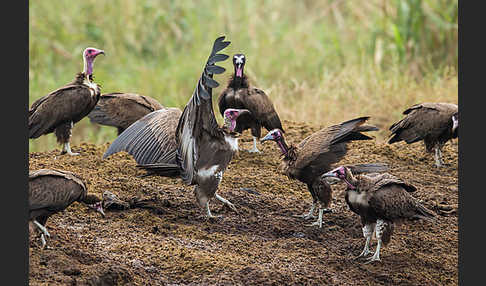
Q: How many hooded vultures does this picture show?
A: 8